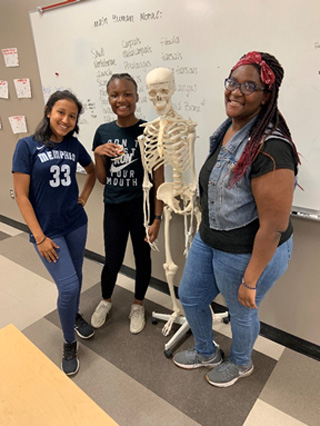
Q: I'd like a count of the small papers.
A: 4